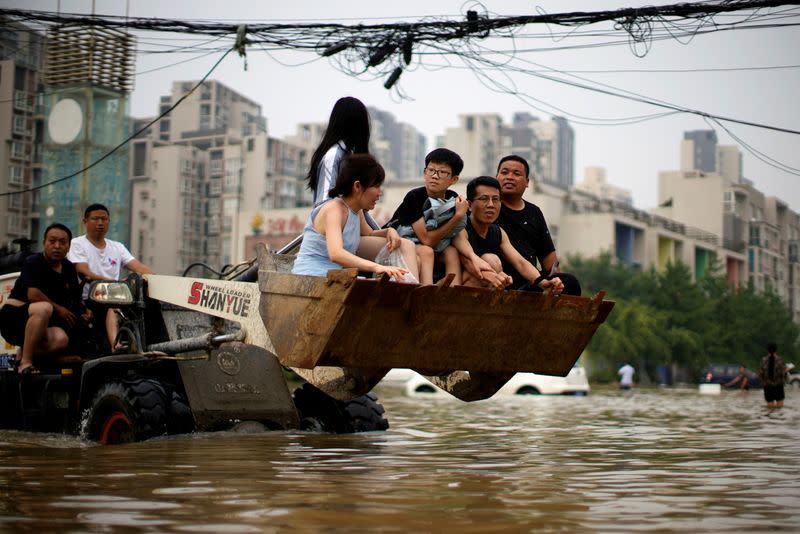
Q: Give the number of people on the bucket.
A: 5